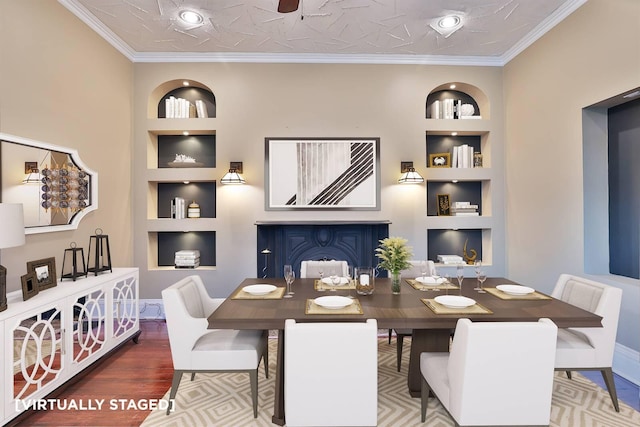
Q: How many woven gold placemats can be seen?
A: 6